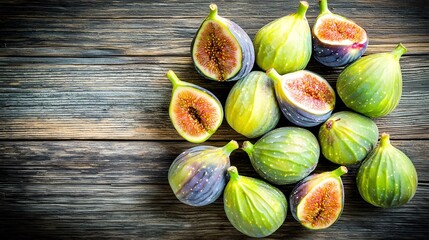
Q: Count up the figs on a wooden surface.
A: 13